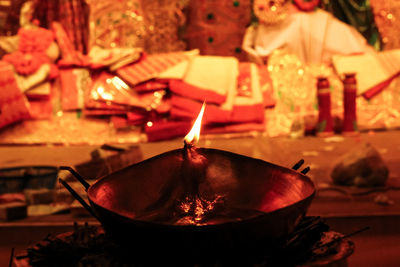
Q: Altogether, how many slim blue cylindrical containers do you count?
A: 0